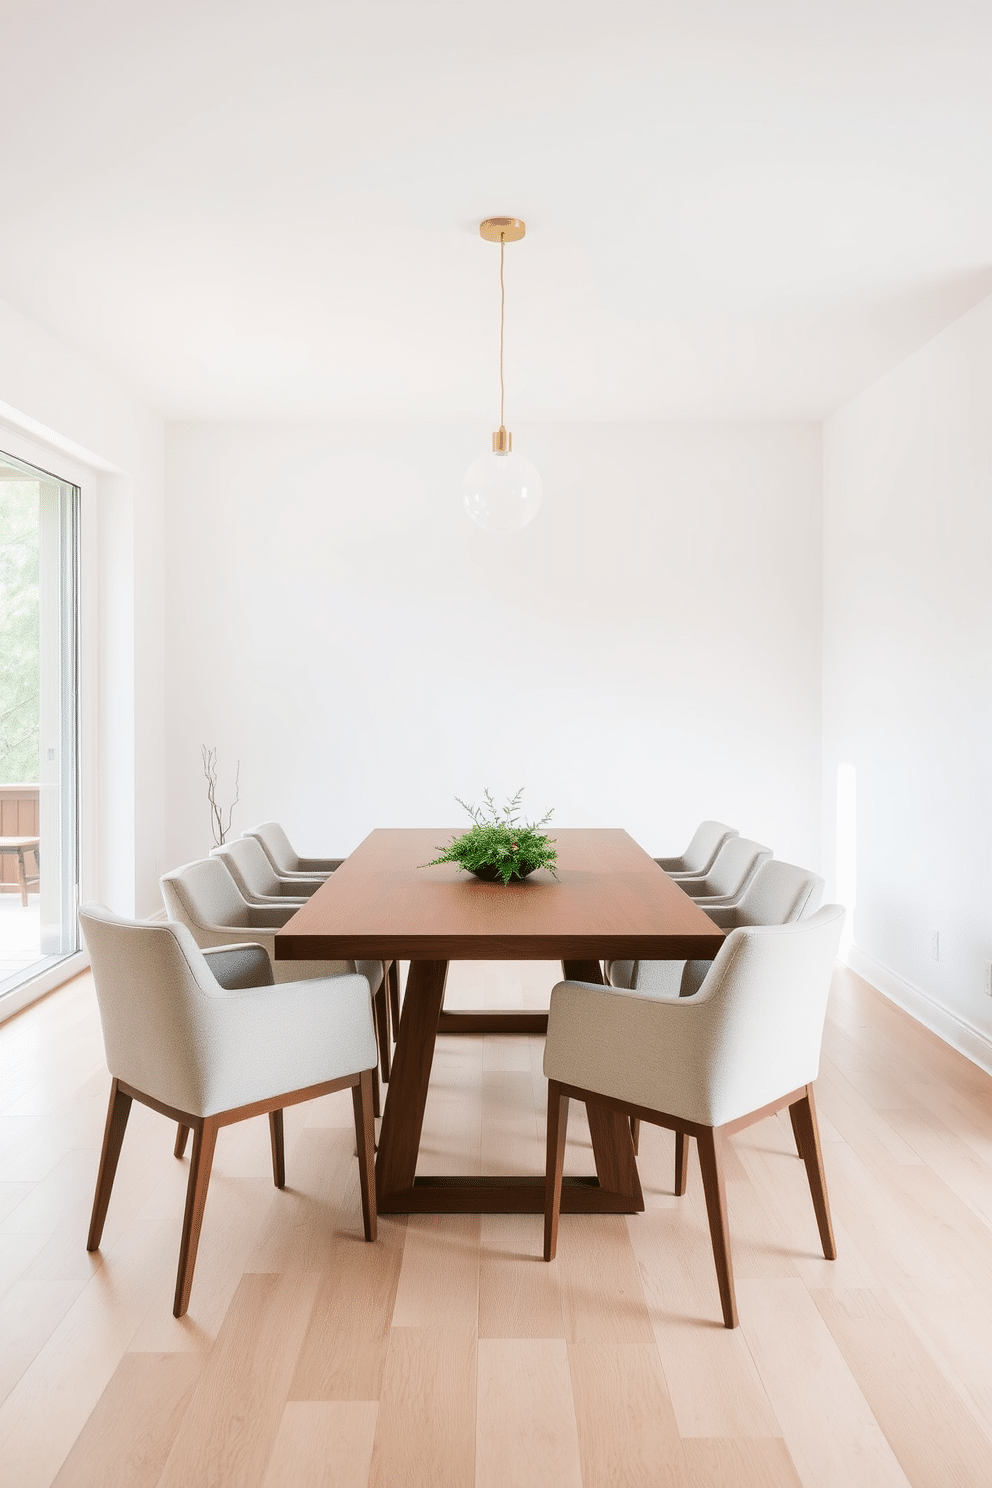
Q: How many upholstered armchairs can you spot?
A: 8